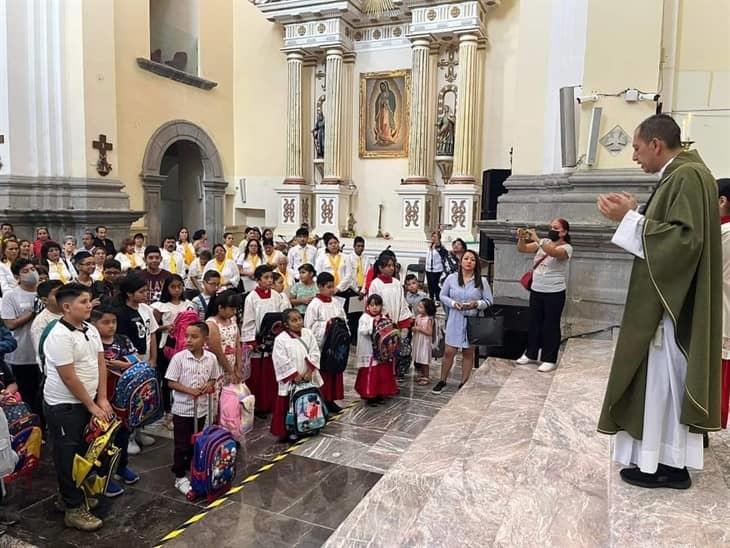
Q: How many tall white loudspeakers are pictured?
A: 2